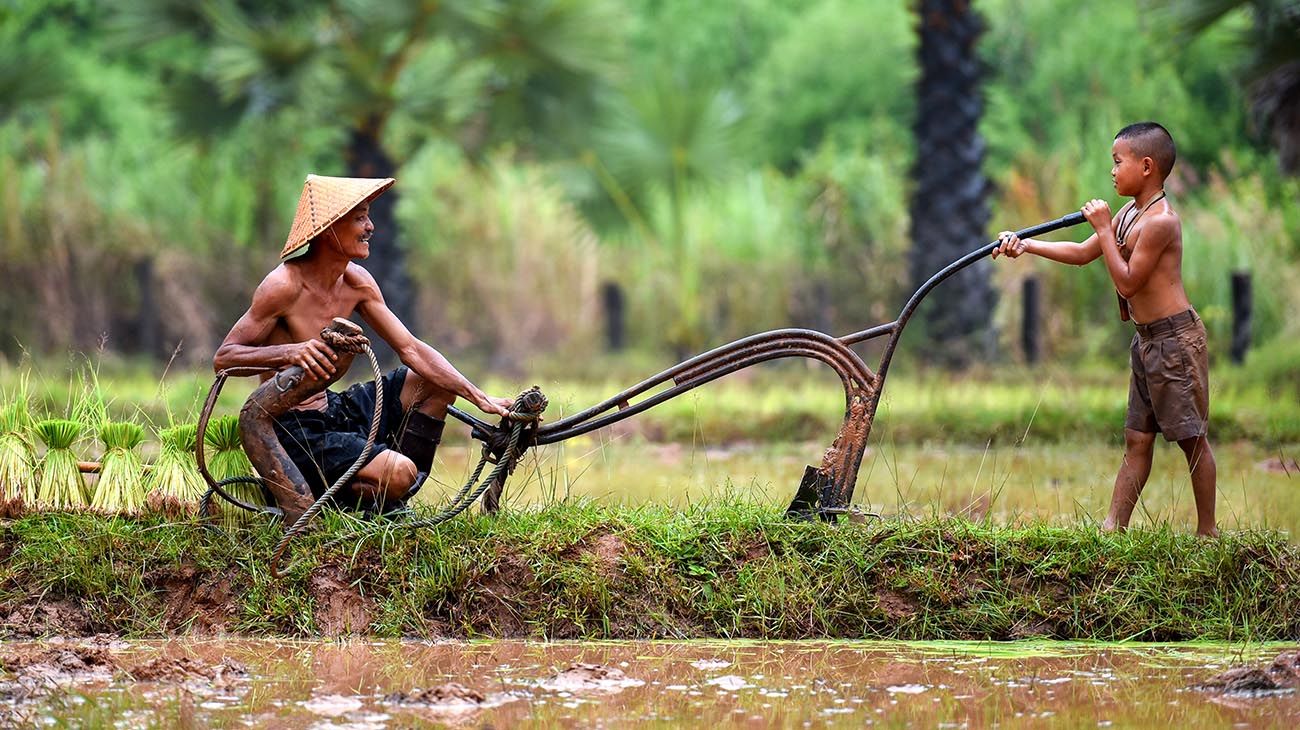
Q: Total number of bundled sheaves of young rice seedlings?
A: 5